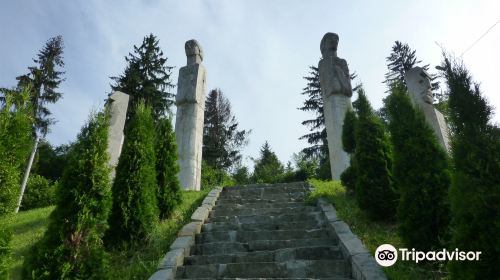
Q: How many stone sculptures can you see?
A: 4